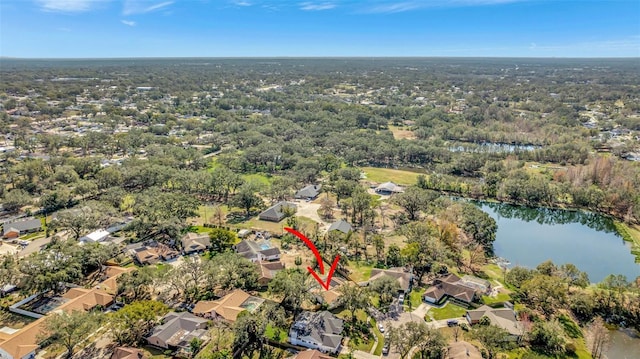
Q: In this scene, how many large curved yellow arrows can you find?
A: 0